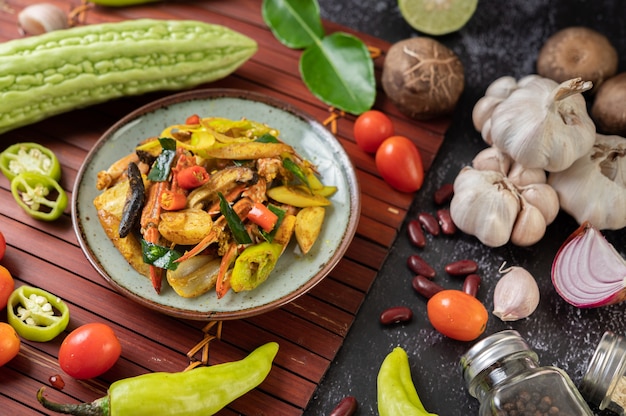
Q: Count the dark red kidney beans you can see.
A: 10